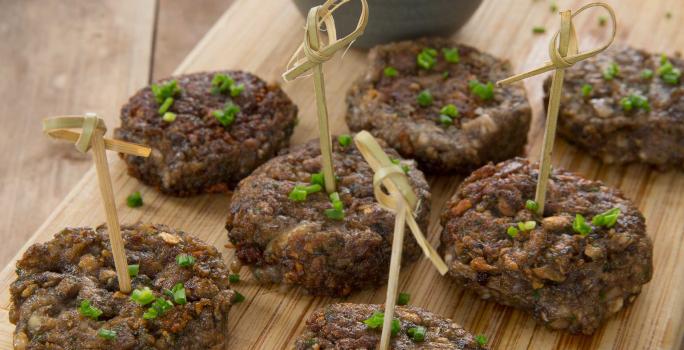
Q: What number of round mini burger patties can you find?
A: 7